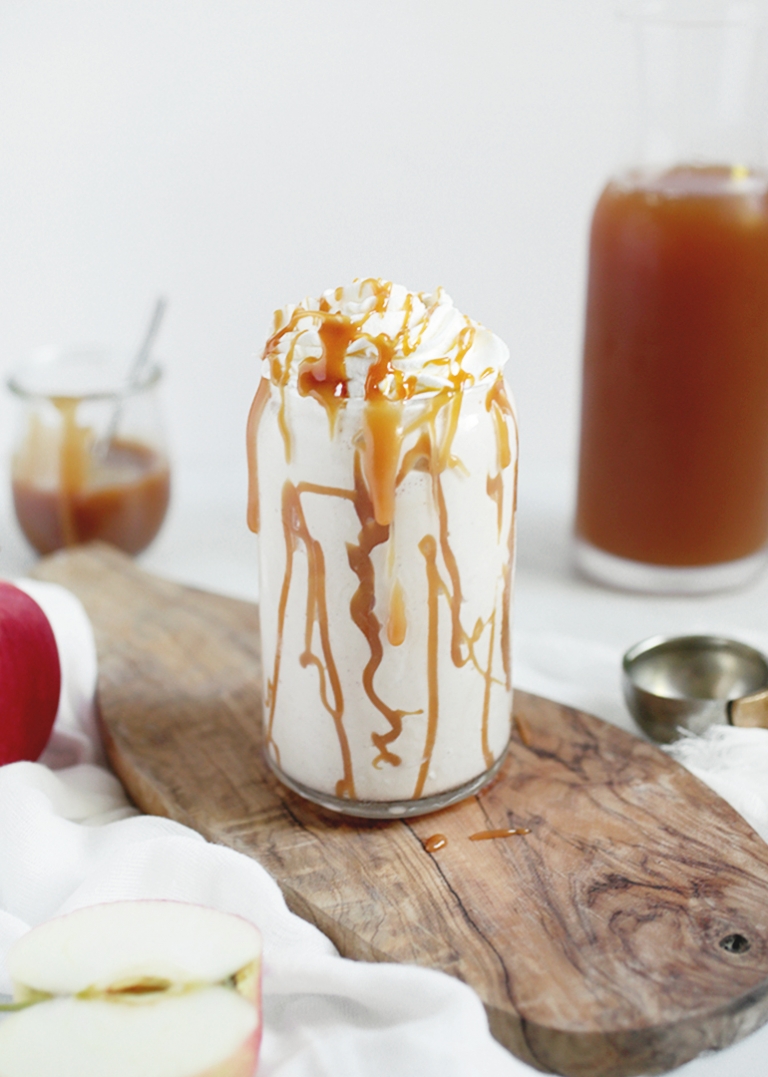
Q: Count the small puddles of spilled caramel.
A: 2